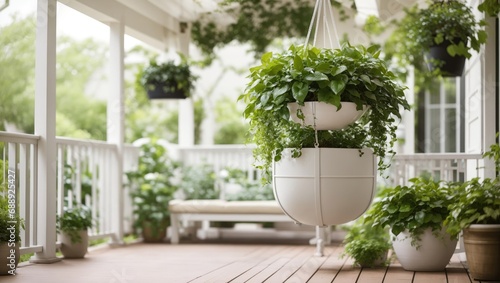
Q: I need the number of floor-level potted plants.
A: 6